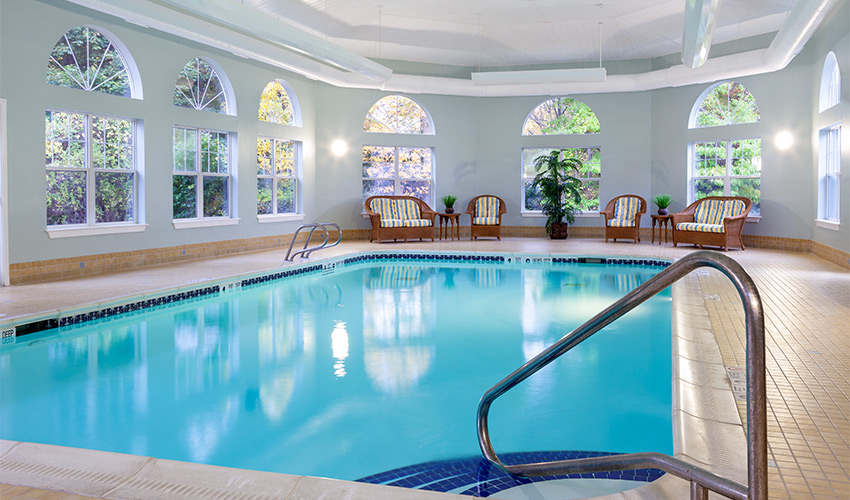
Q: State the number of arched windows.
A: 7